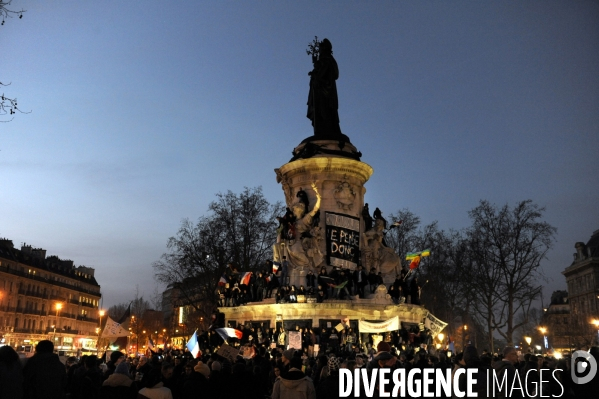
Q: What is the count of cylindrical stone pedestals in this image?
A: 1